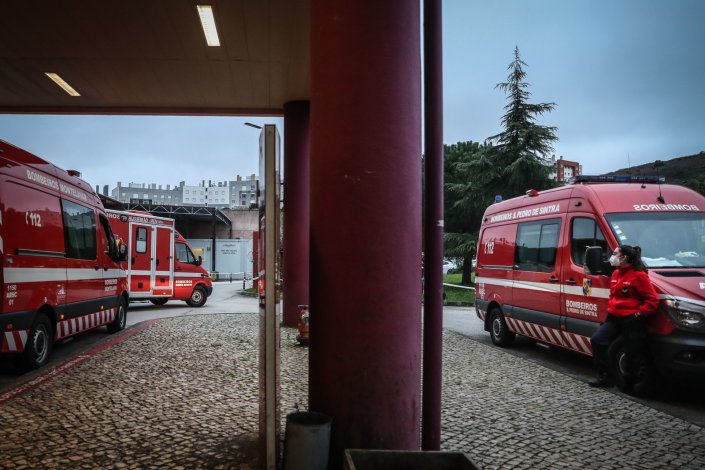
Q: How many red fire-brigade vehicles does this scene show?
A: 3